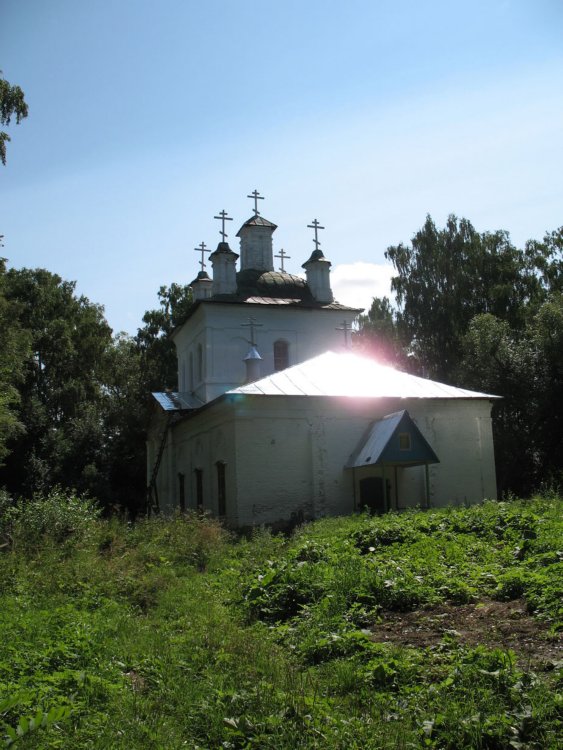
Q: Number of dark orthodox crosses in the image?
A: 7